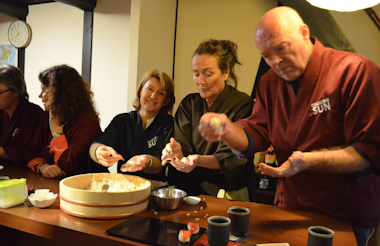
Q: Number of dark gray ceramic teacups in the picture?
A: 3